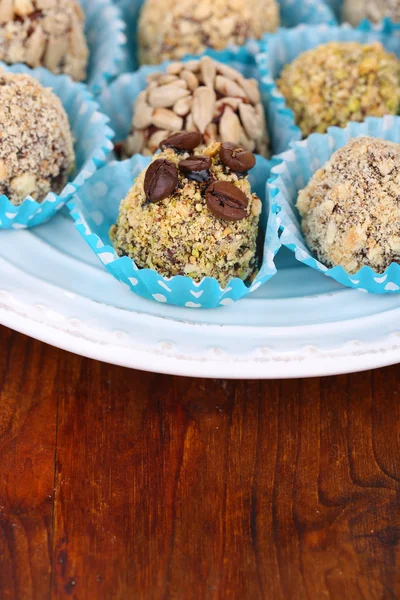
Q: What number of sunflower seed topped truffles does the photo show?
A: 2